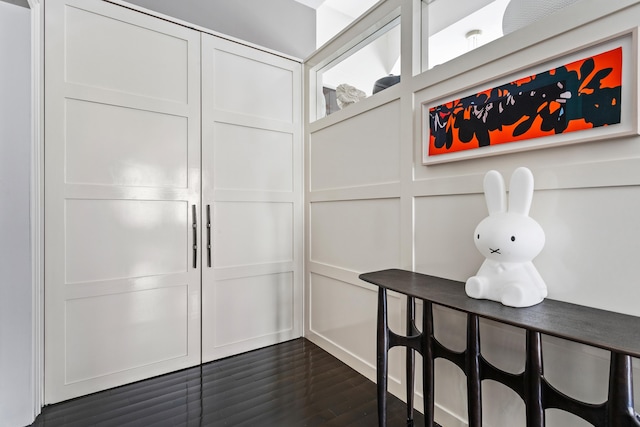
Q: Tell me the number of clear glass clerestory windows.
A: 2